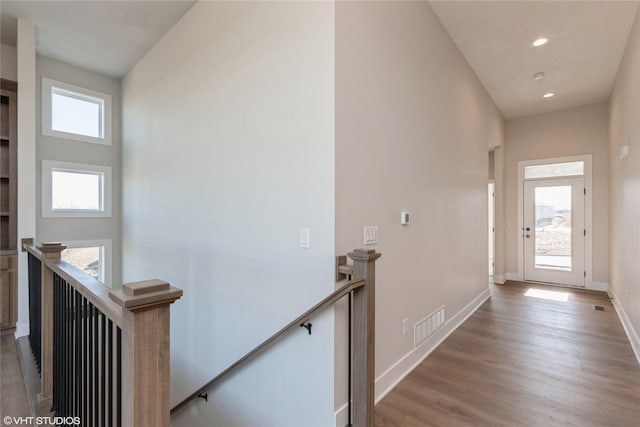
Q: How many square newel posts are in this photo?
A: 3